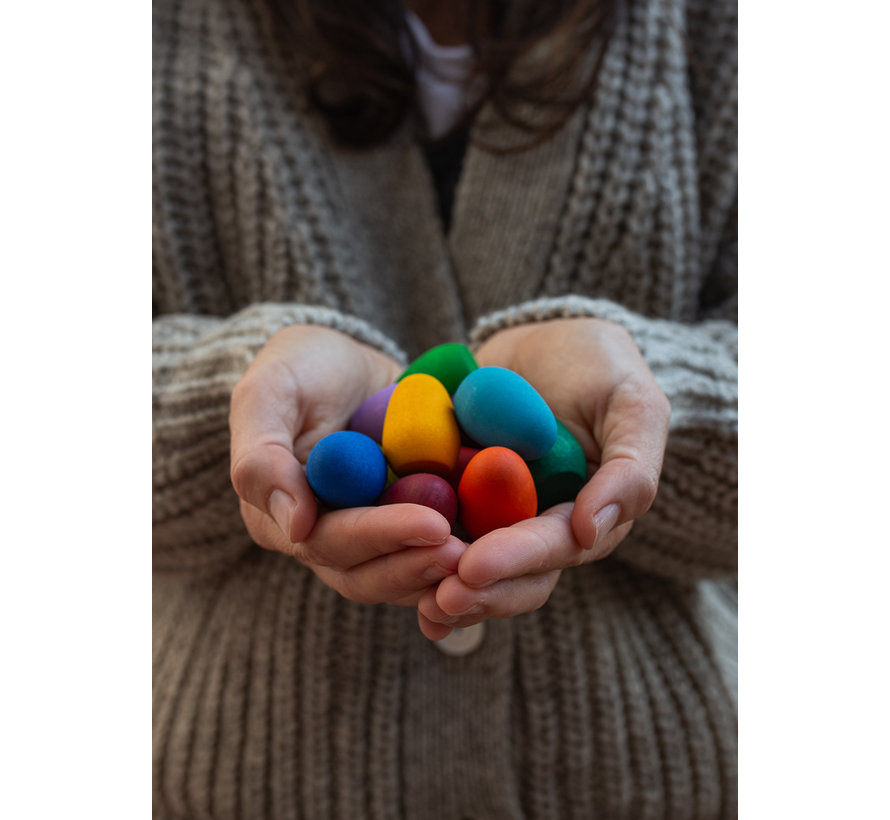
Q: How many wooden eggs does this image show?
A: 10